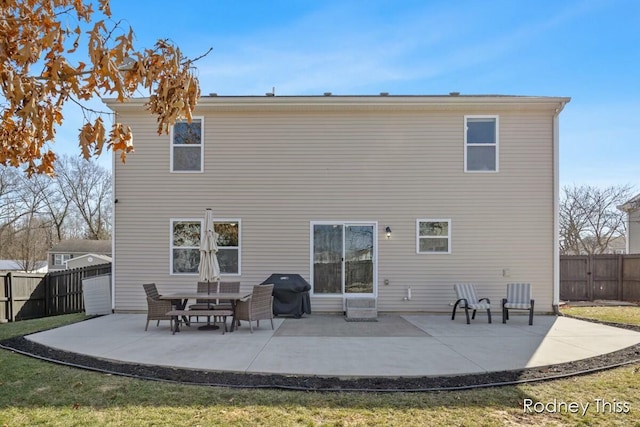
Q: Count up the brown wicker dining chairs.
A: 4